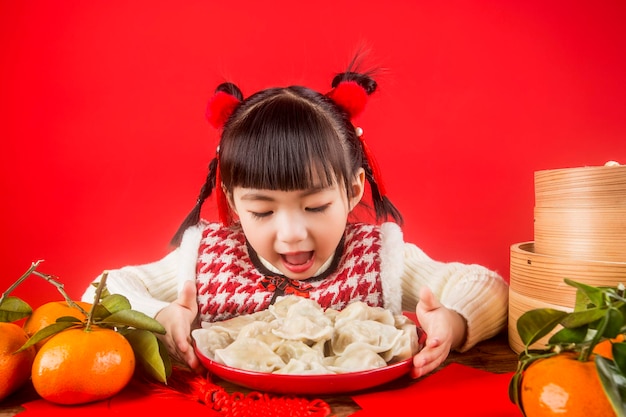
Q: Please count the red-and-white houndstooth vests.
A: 1